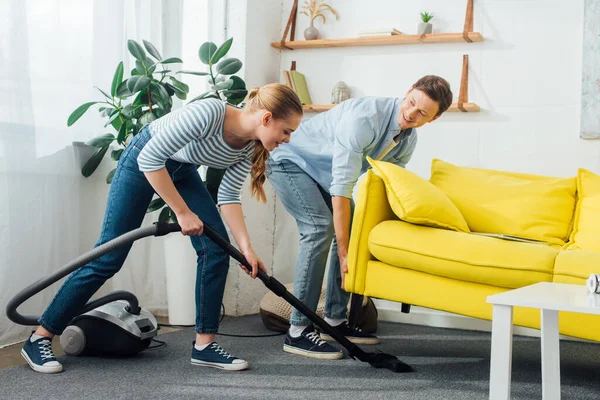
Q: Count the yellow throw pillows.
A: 1